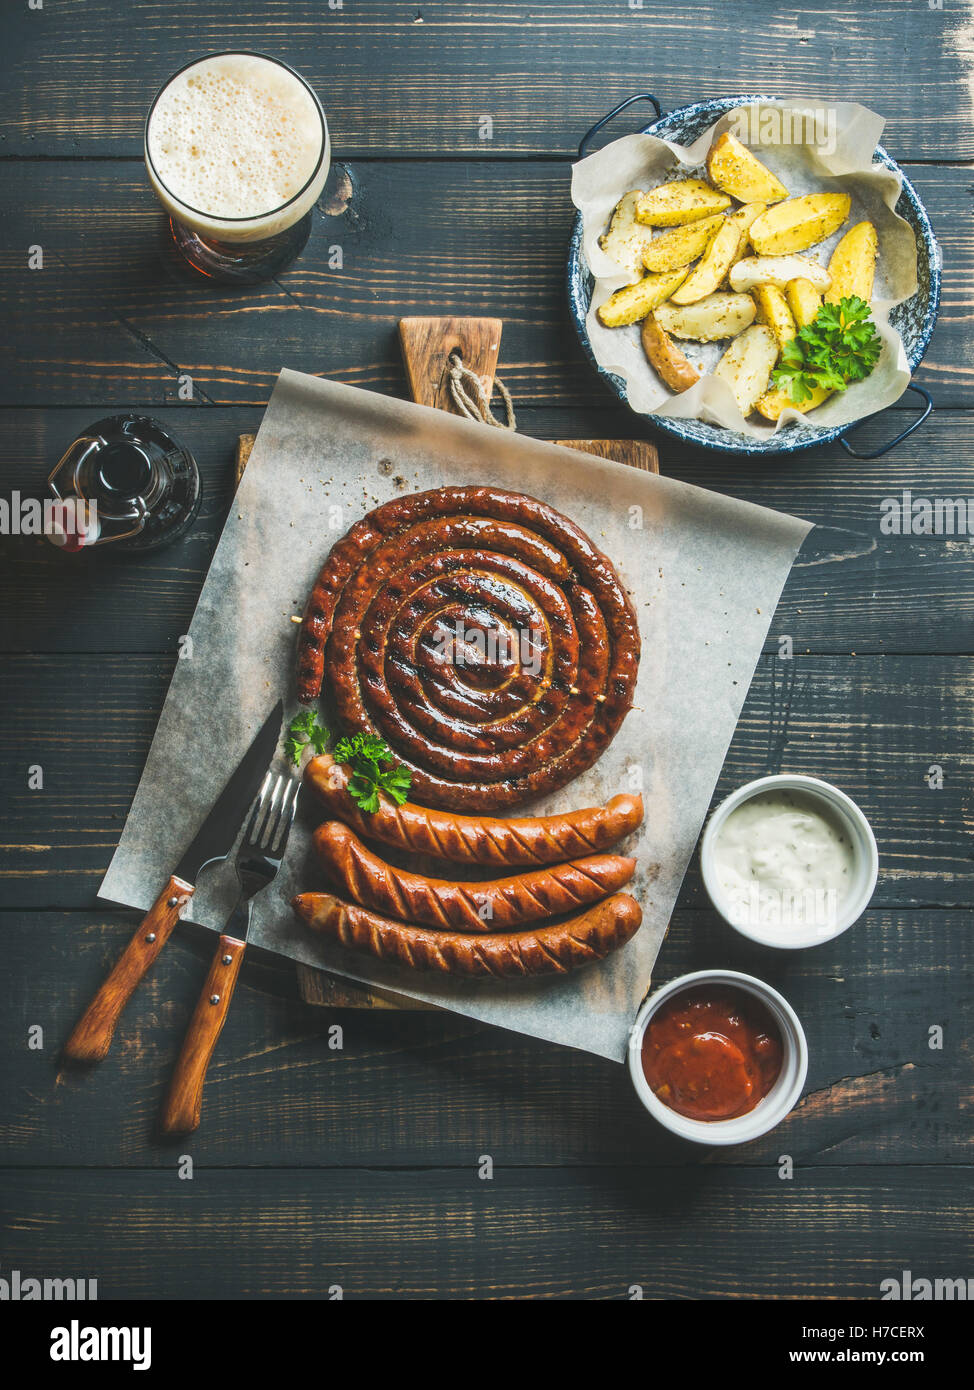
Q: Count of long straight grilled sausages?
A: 3